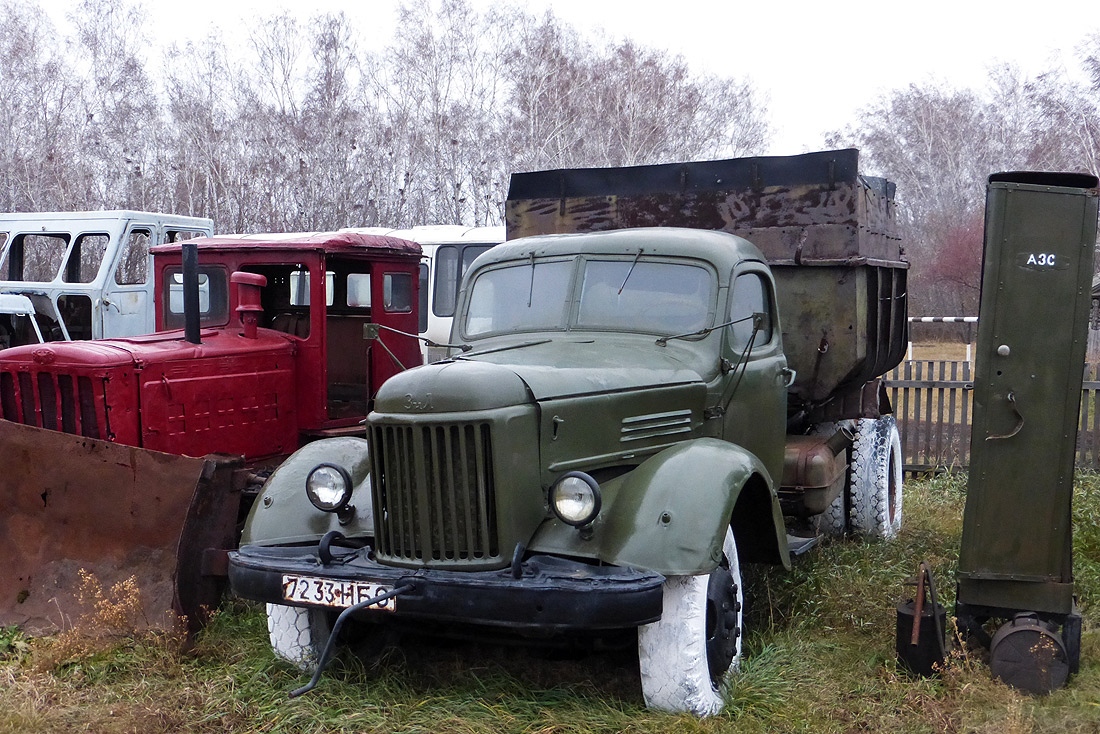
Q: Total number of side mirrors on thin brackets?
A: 2